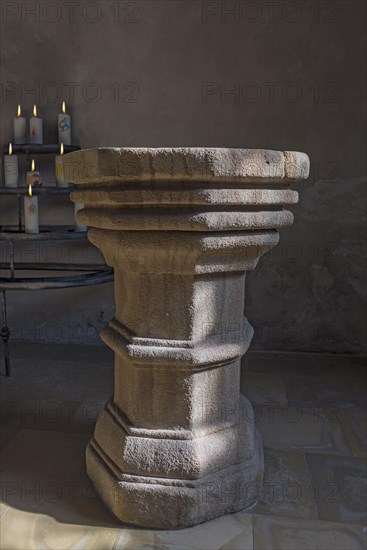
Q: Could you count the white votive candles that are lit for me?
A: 7